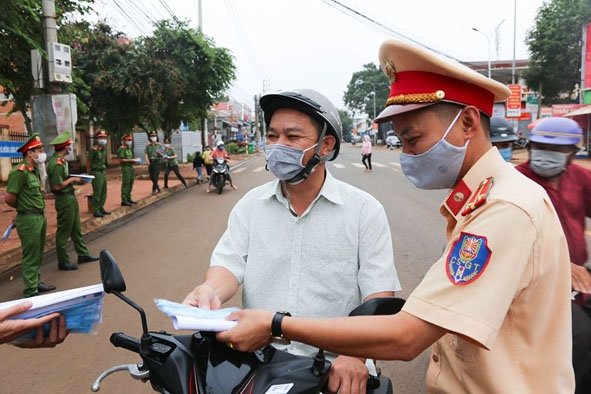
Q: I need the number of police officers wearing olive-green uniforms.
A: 6